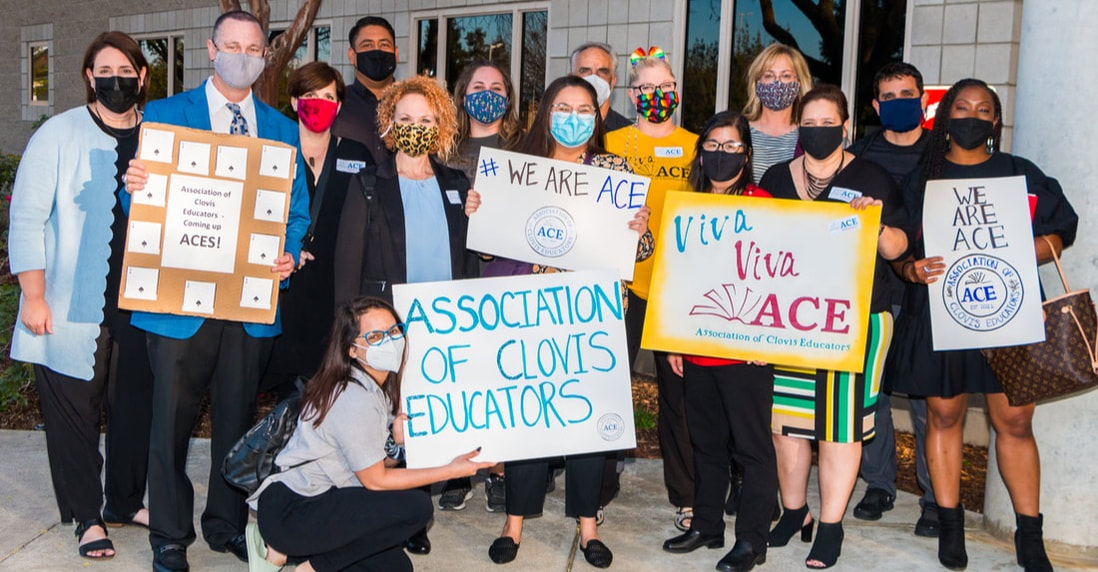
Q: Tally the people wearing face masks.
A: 15